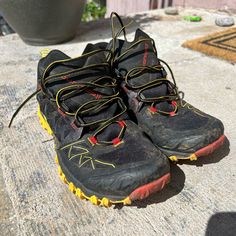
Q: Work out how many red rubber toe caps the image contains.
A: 2